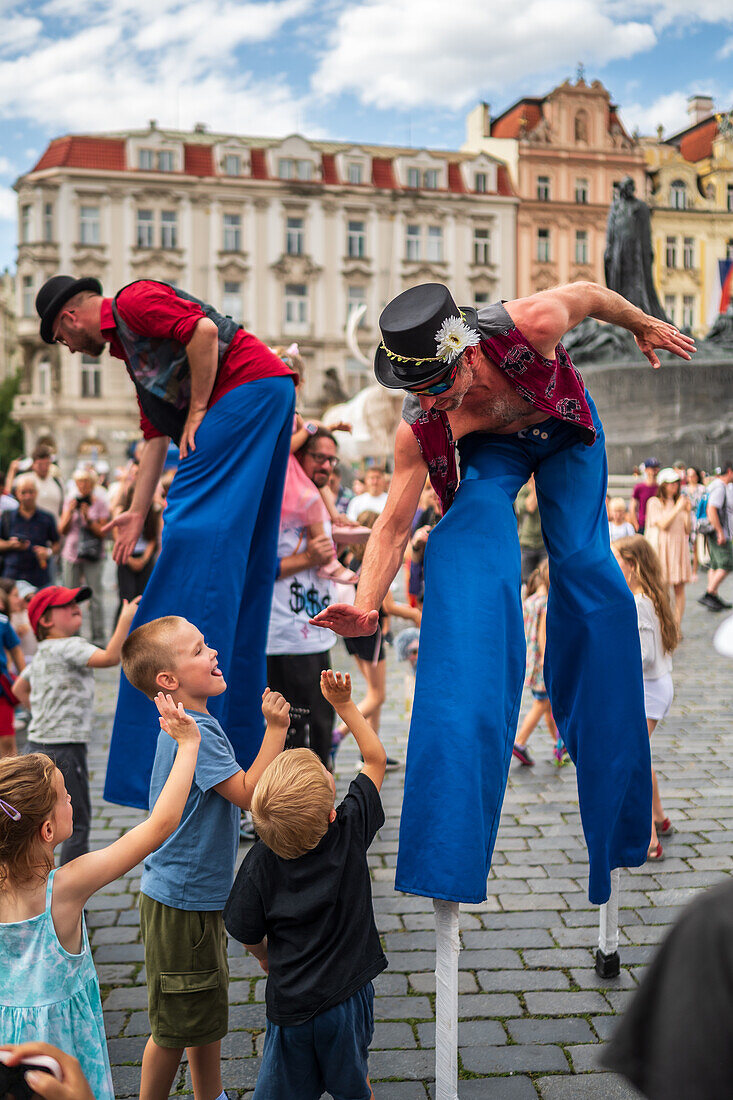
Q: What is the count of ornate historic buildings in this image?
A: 3